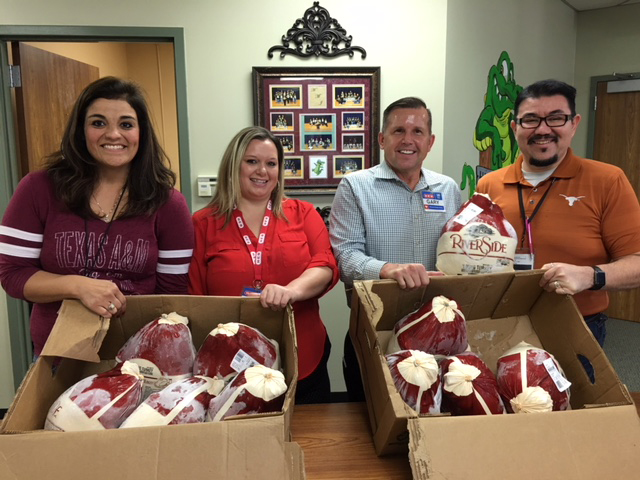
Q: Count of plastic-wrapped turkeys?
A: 10